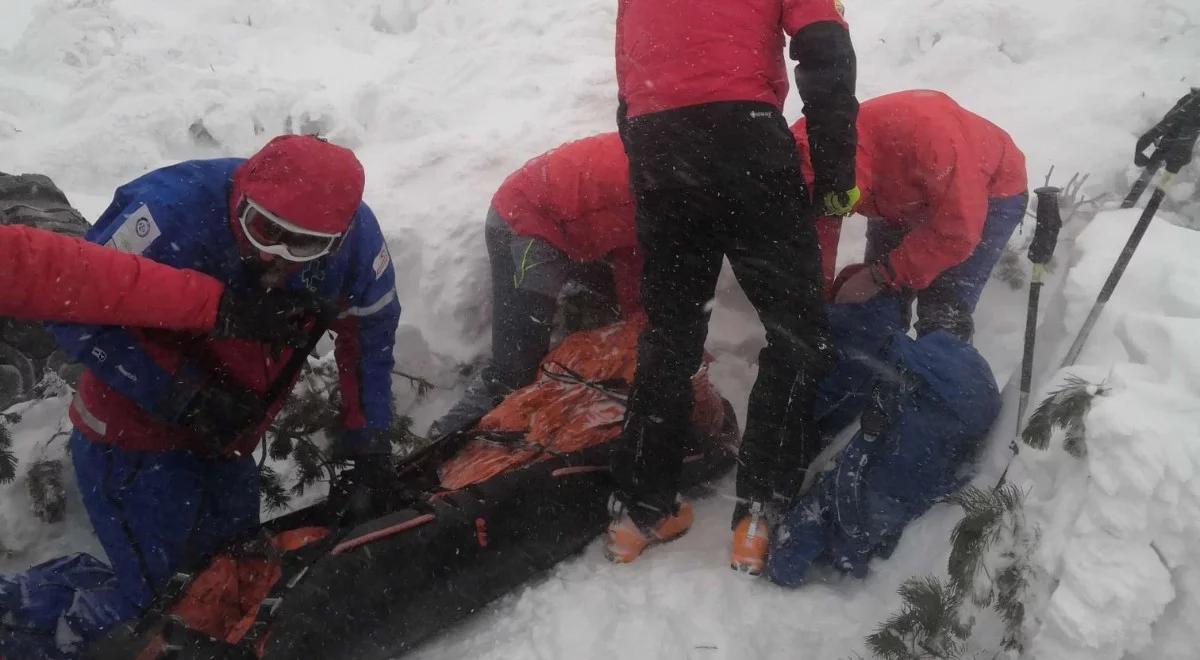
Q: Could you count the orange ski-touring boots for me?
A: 2